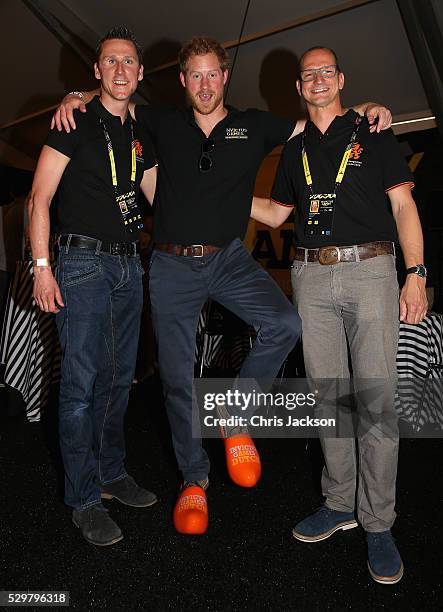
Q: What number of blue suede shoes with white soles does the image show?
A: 2